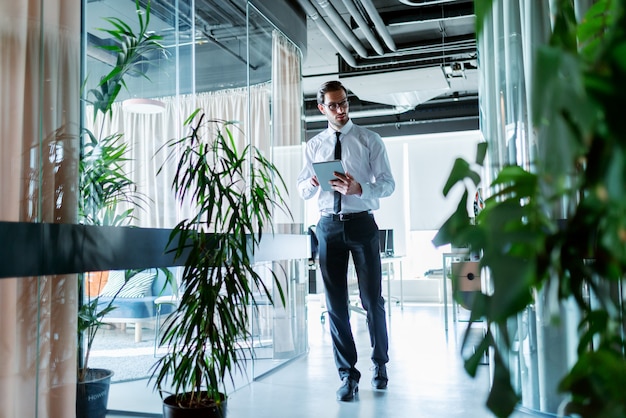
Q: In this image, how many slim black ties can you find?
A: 1